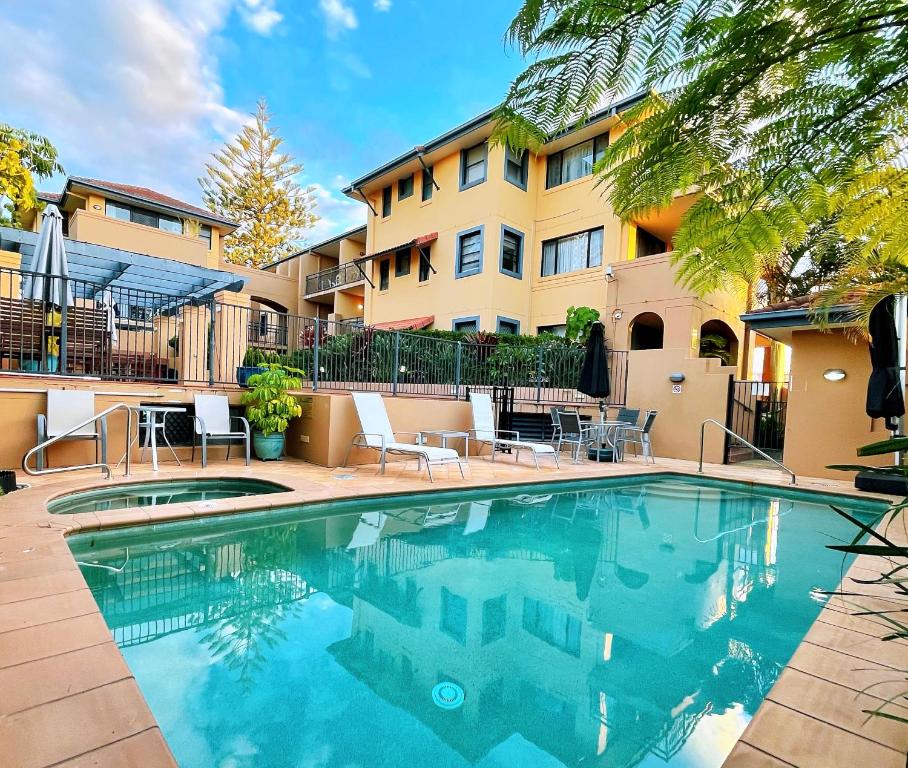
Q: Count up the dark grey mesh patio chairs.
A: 4